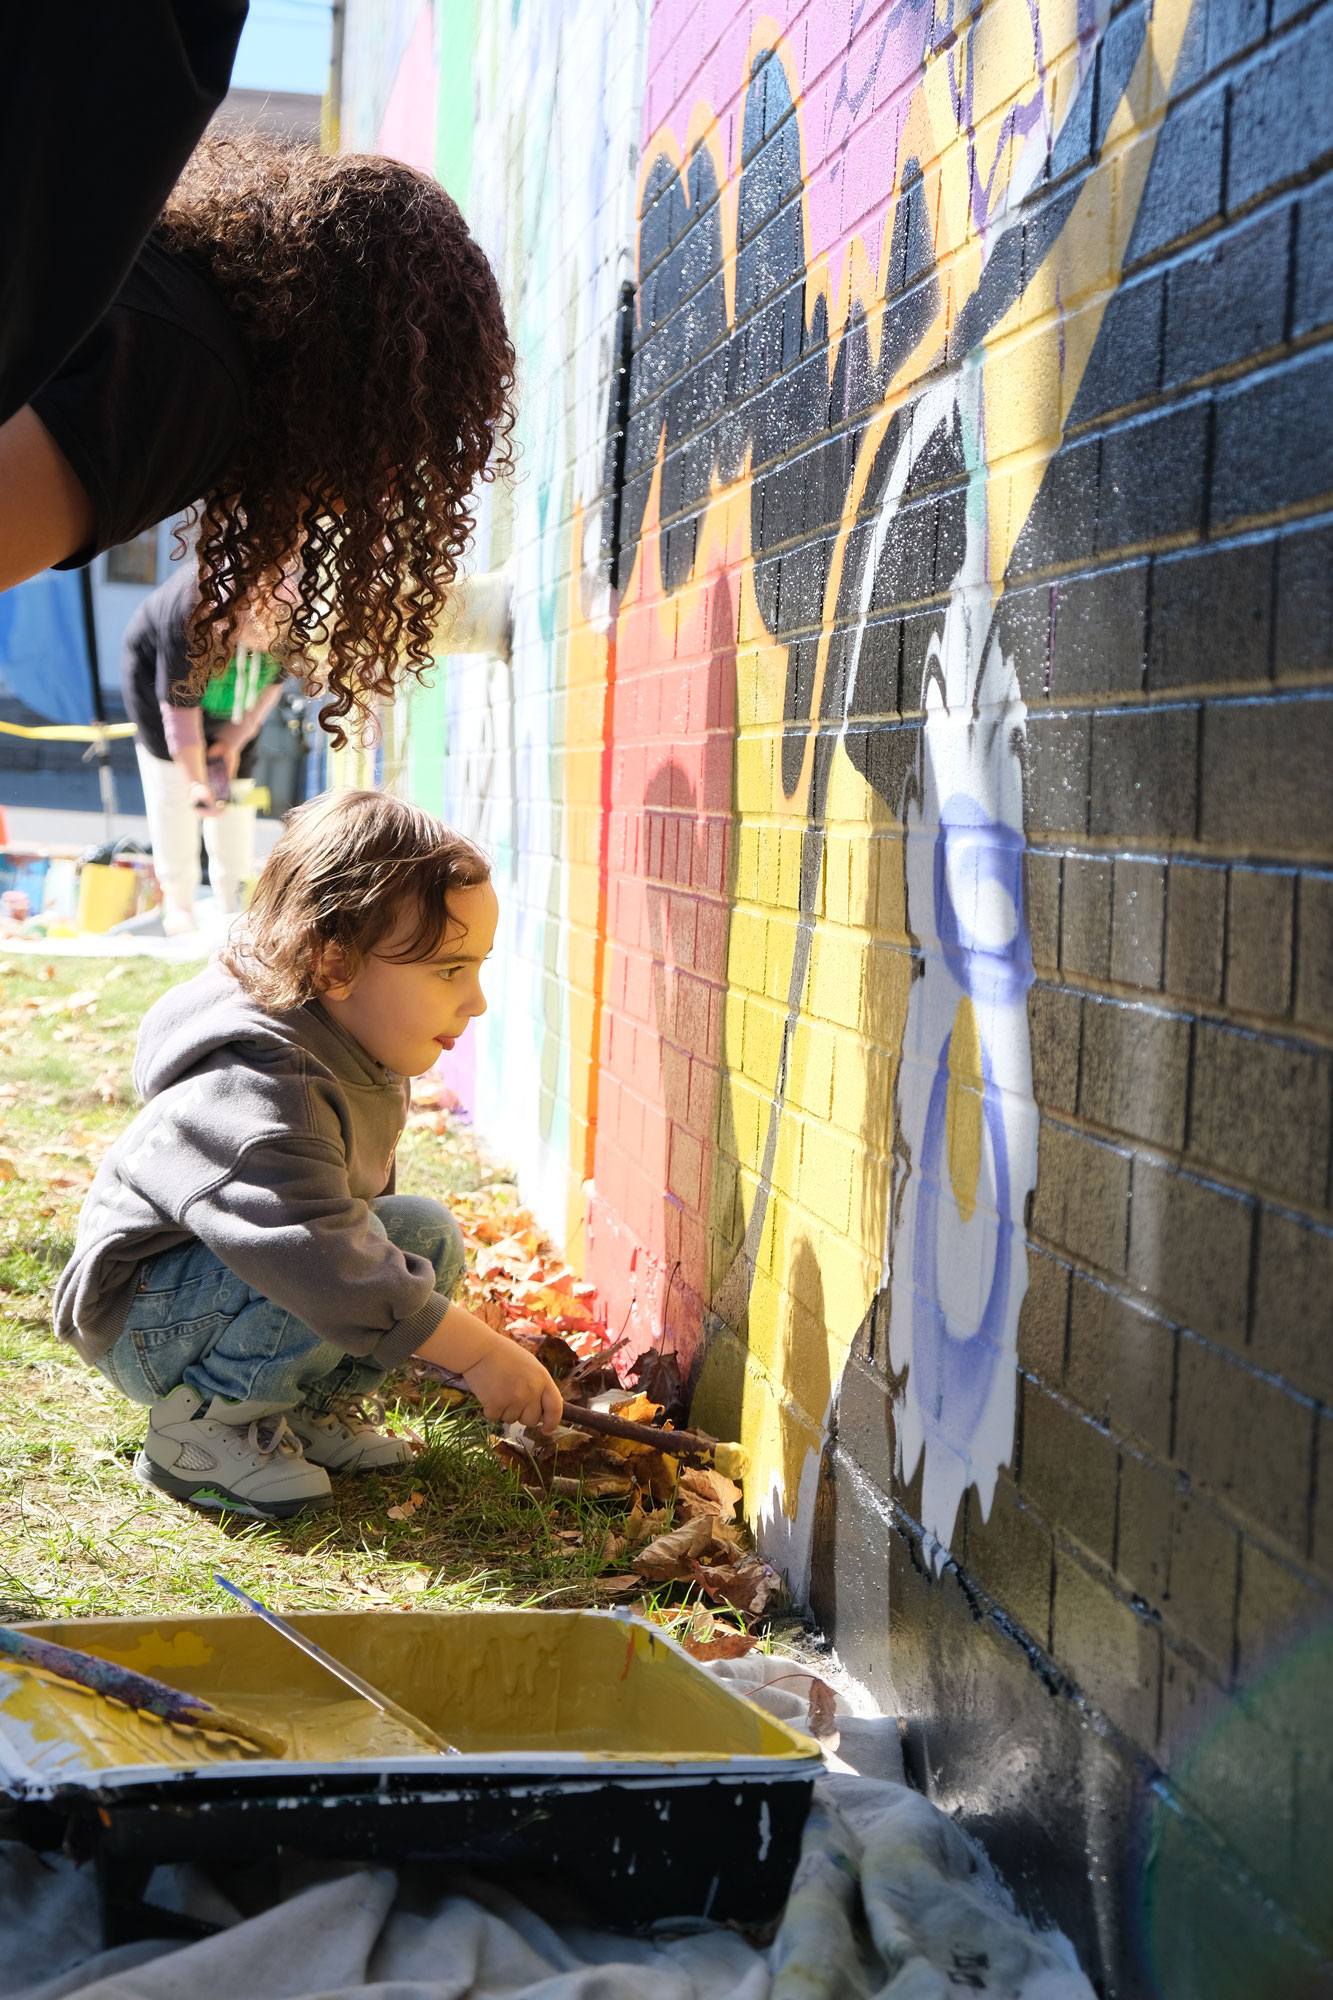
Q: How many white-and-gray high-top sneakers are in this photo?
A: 2